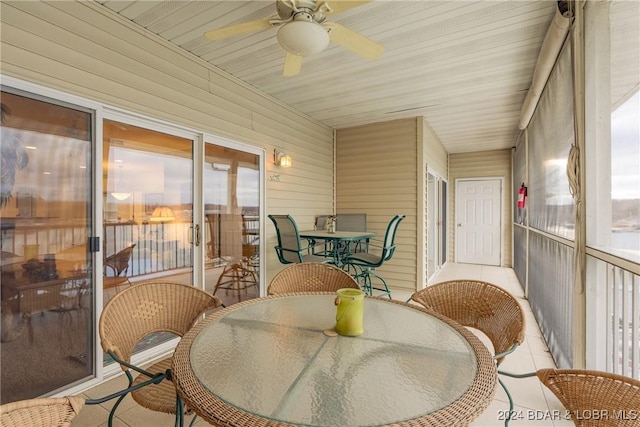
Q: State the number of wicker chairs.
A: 5